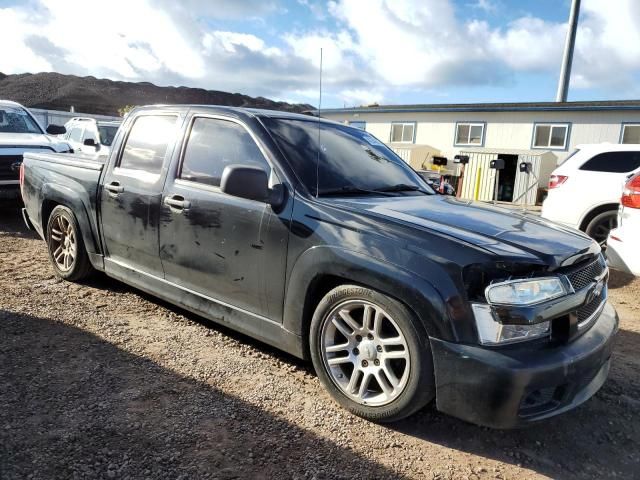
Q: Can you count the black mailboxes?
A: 4